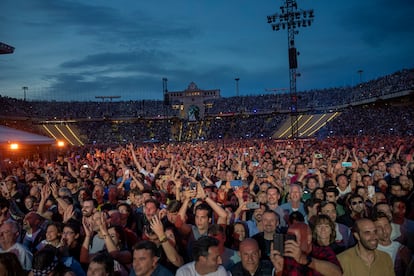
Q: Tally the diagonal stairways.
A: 7